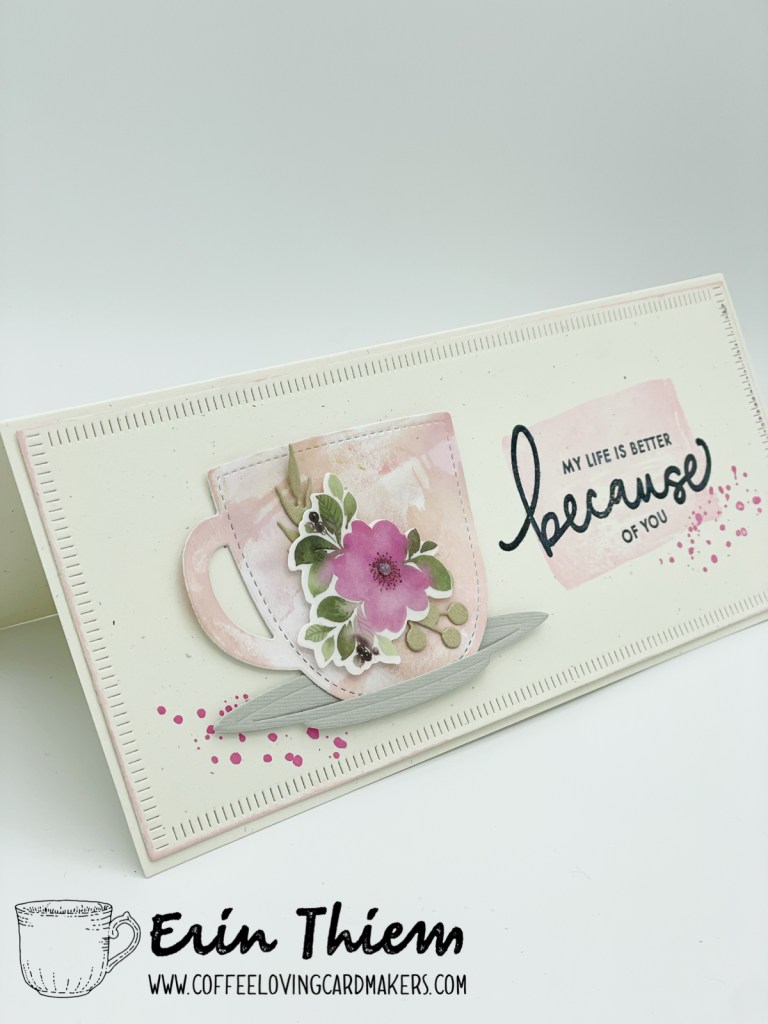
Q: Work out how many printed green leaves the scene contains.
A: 13